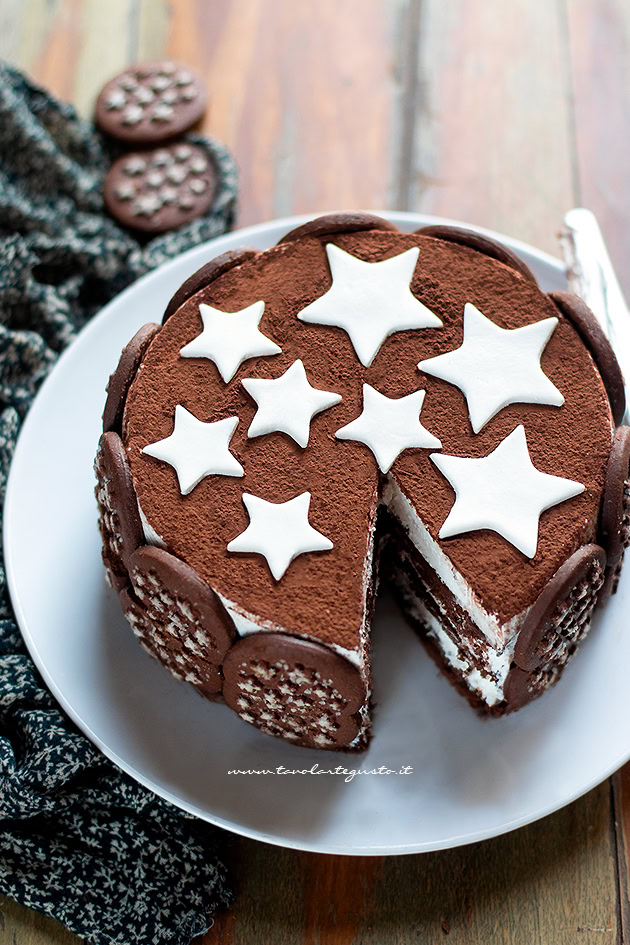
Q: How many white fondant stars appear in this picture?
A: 8